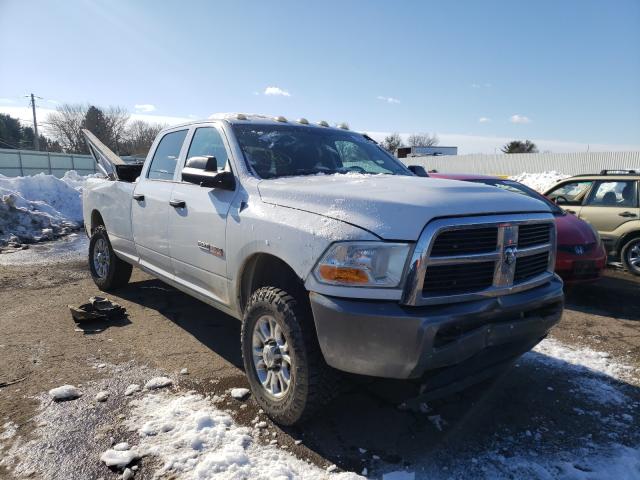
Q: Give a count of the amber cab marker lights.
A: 5